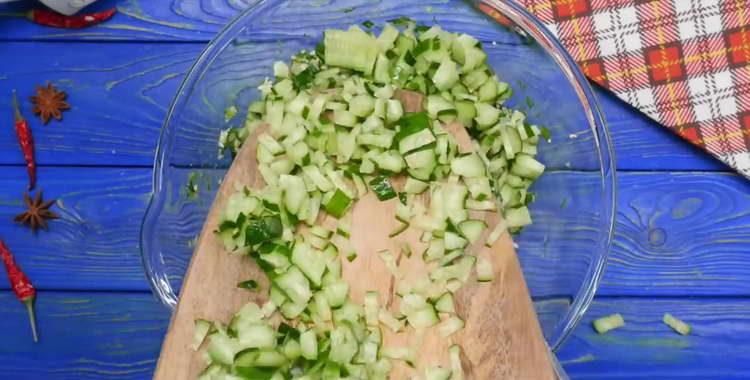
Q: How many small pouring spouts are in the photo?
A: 1